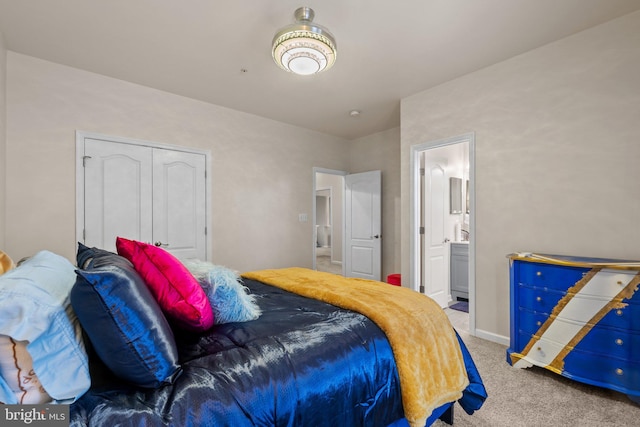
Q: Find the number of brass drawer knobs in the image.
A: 8